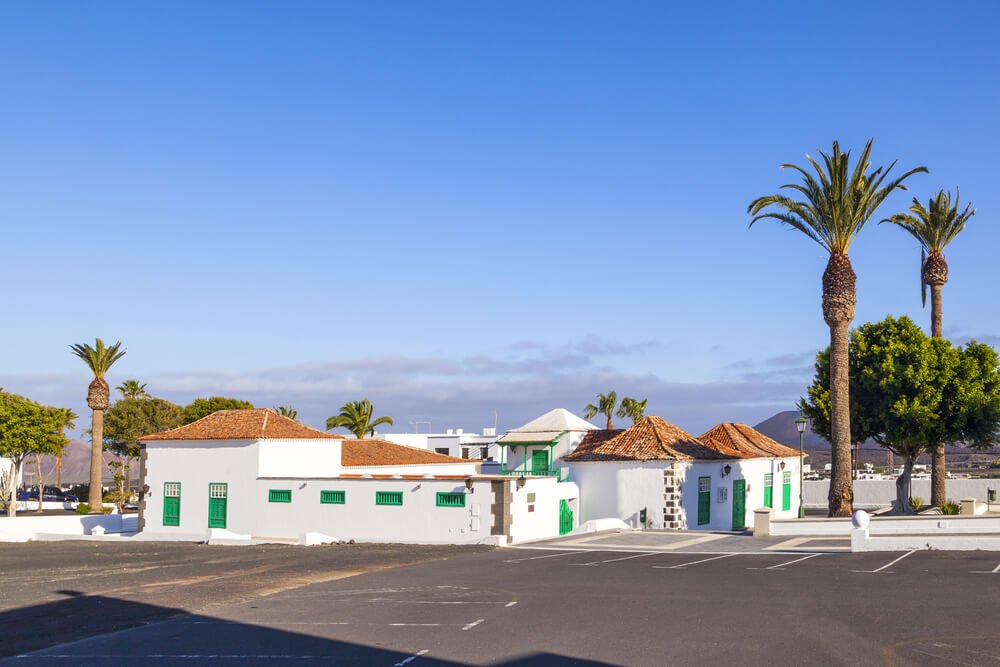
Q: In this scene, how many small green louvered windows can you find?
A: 4